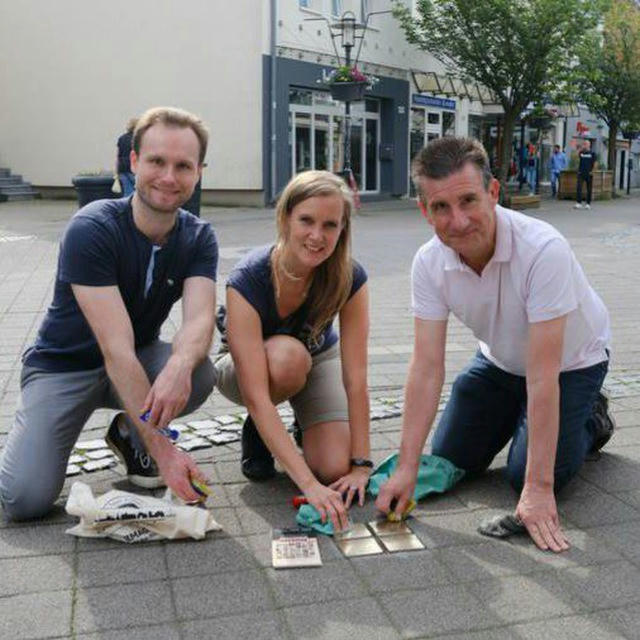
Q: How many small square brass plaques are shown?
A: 4